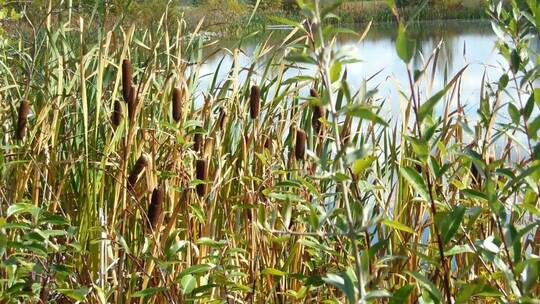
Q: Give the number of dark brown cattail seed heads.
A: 12